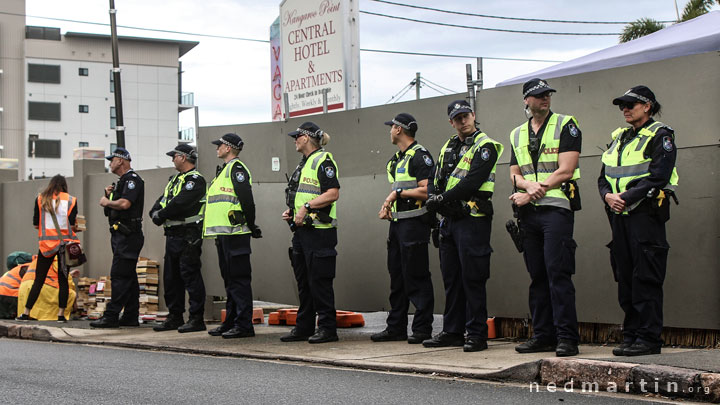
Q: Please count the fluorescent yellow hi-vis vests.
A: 7